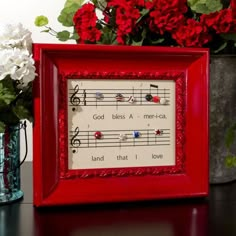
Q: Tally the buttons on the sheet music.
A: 10